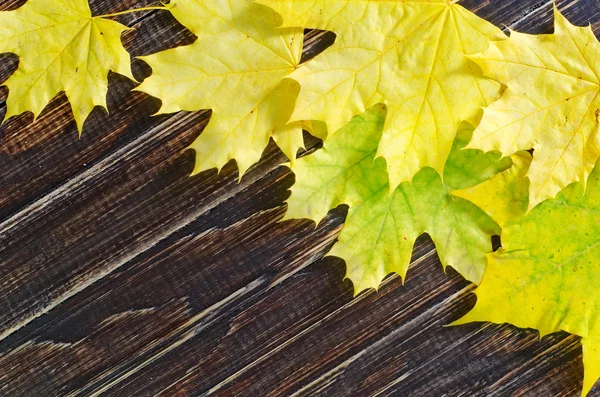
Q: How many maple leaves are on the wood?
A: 6